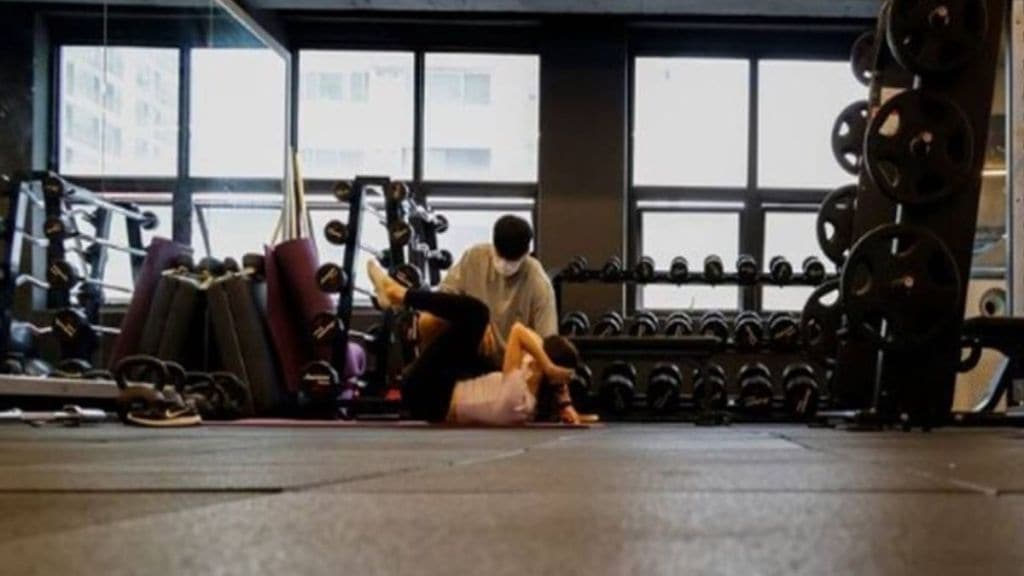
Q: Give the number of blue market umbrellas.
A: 0